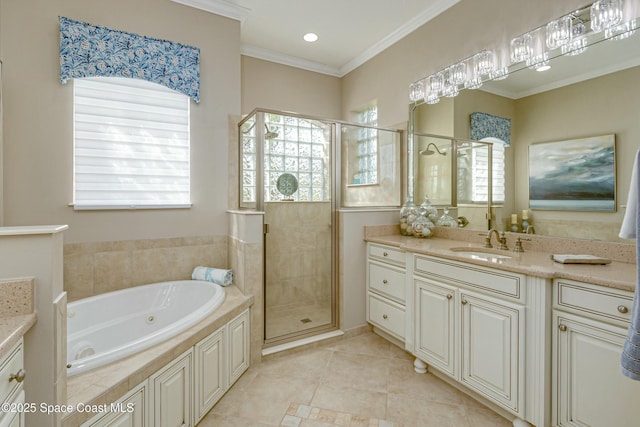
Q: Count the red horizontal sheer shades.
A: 0